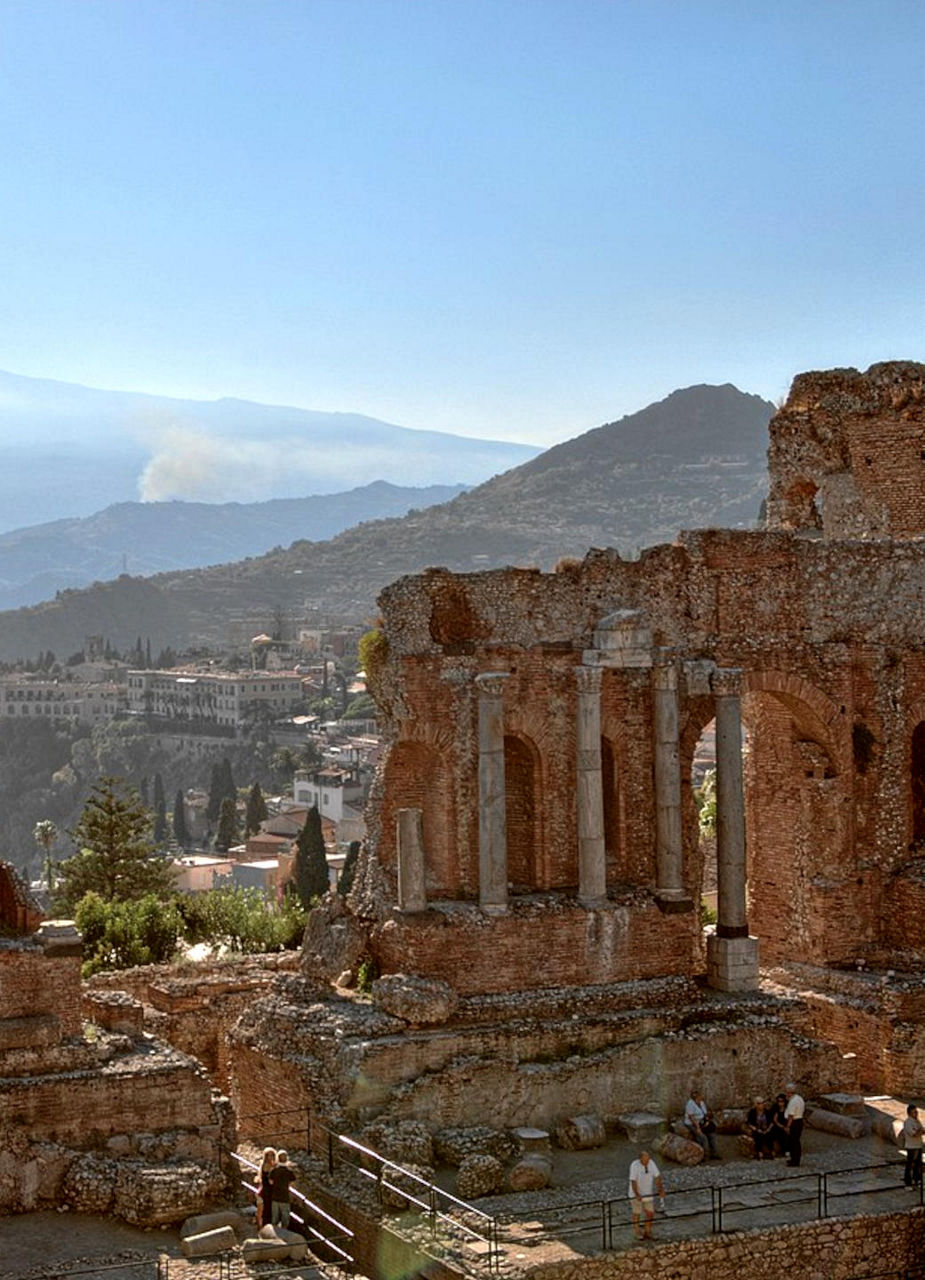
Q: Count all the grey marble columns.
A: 5